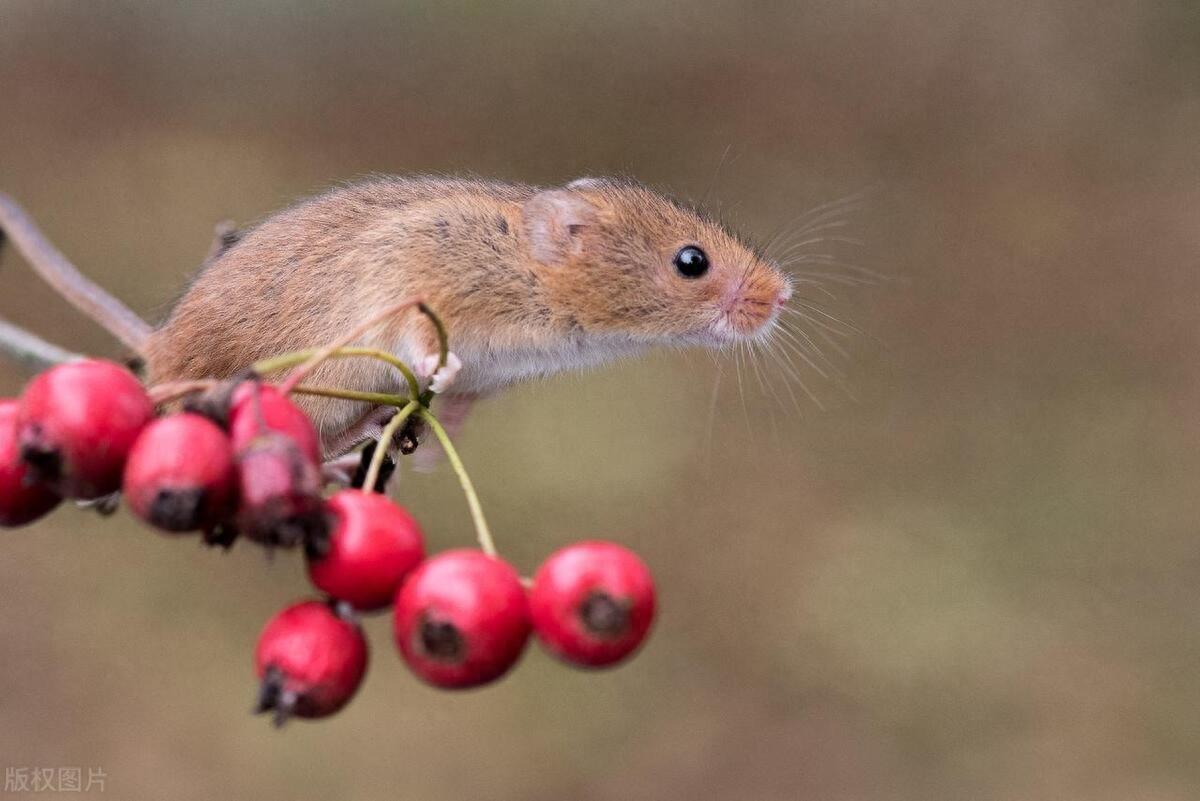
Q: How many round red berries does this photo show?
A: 9